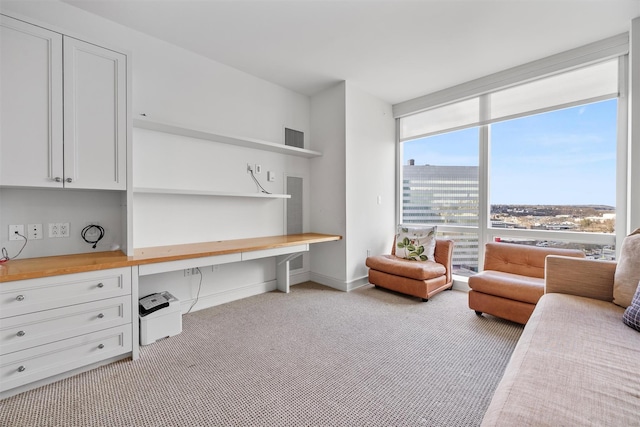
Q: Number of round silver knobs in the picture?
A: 8